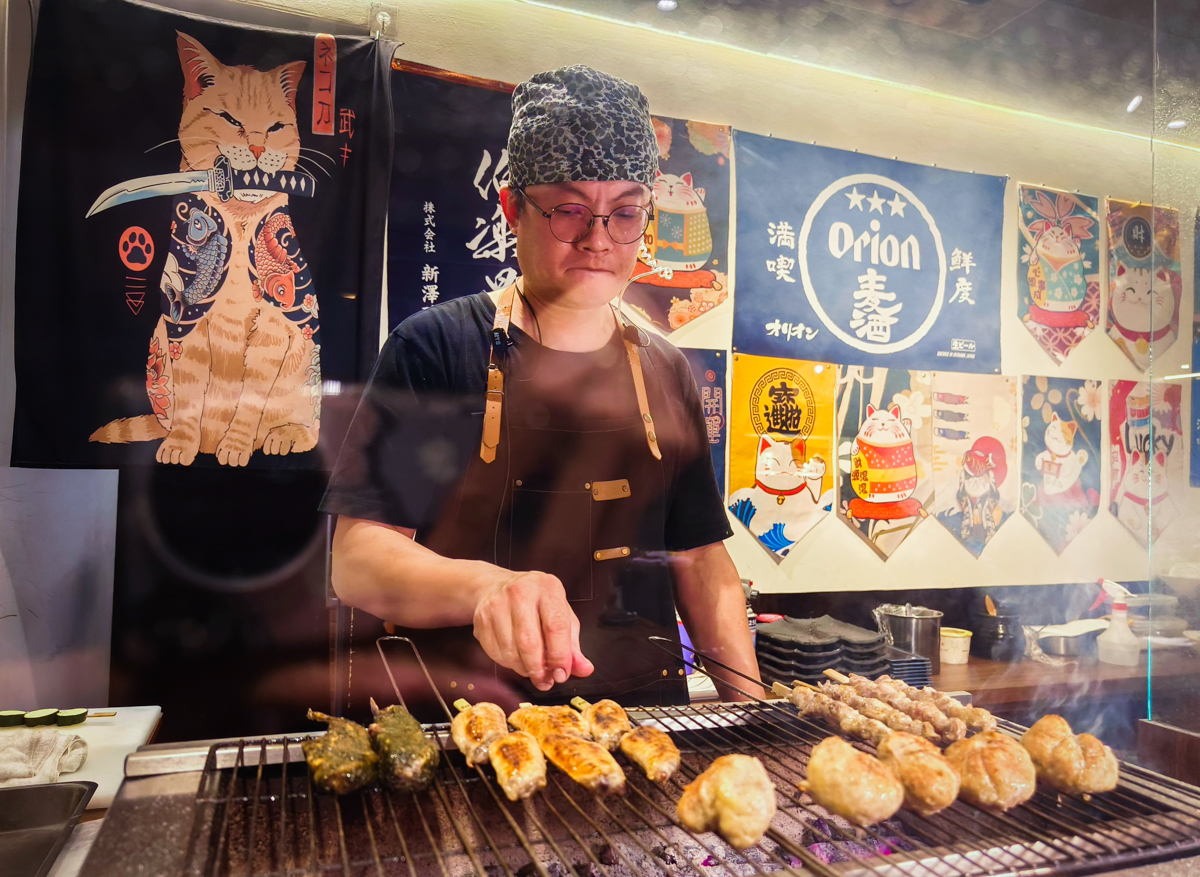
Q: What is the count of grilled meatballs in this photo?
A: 5